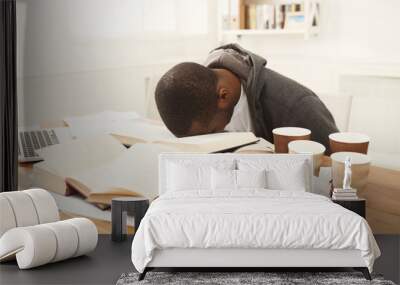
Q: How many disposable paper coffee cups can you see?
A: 4